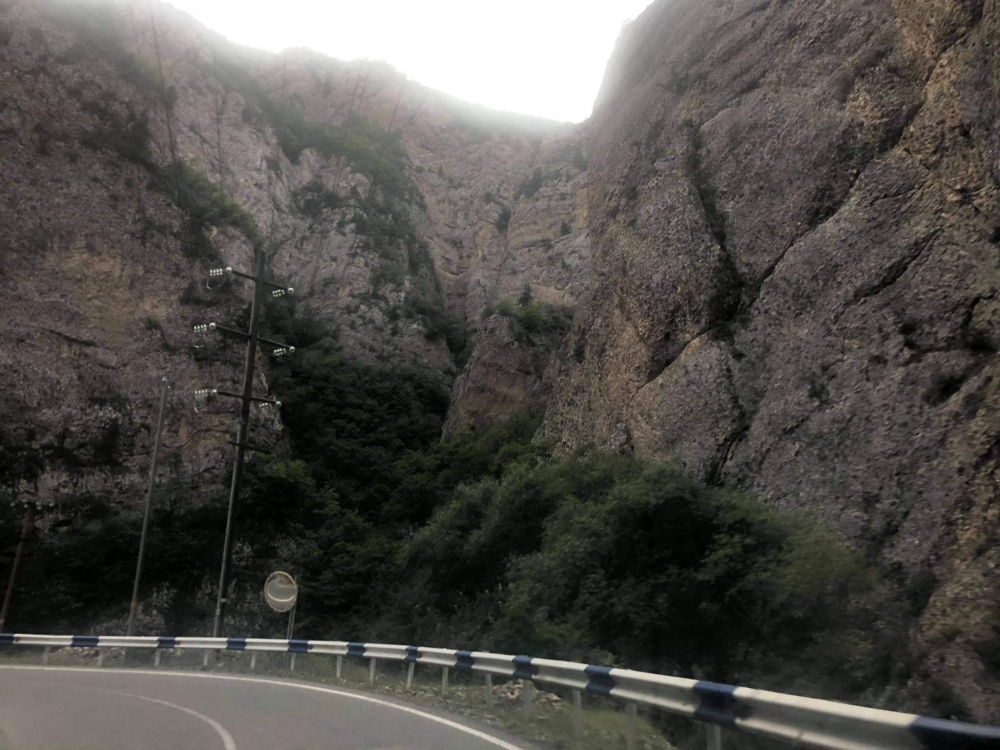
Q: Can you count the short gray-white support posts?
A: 15